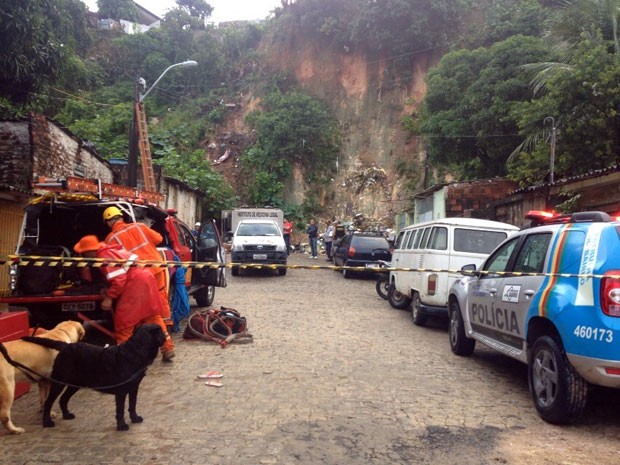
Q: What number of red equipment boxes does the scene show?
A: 1